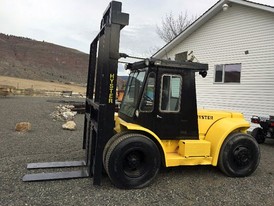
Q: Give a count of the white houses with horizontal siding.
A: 1